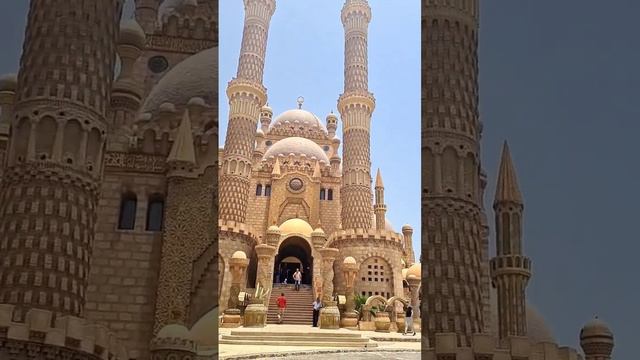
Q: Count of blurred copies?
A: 2